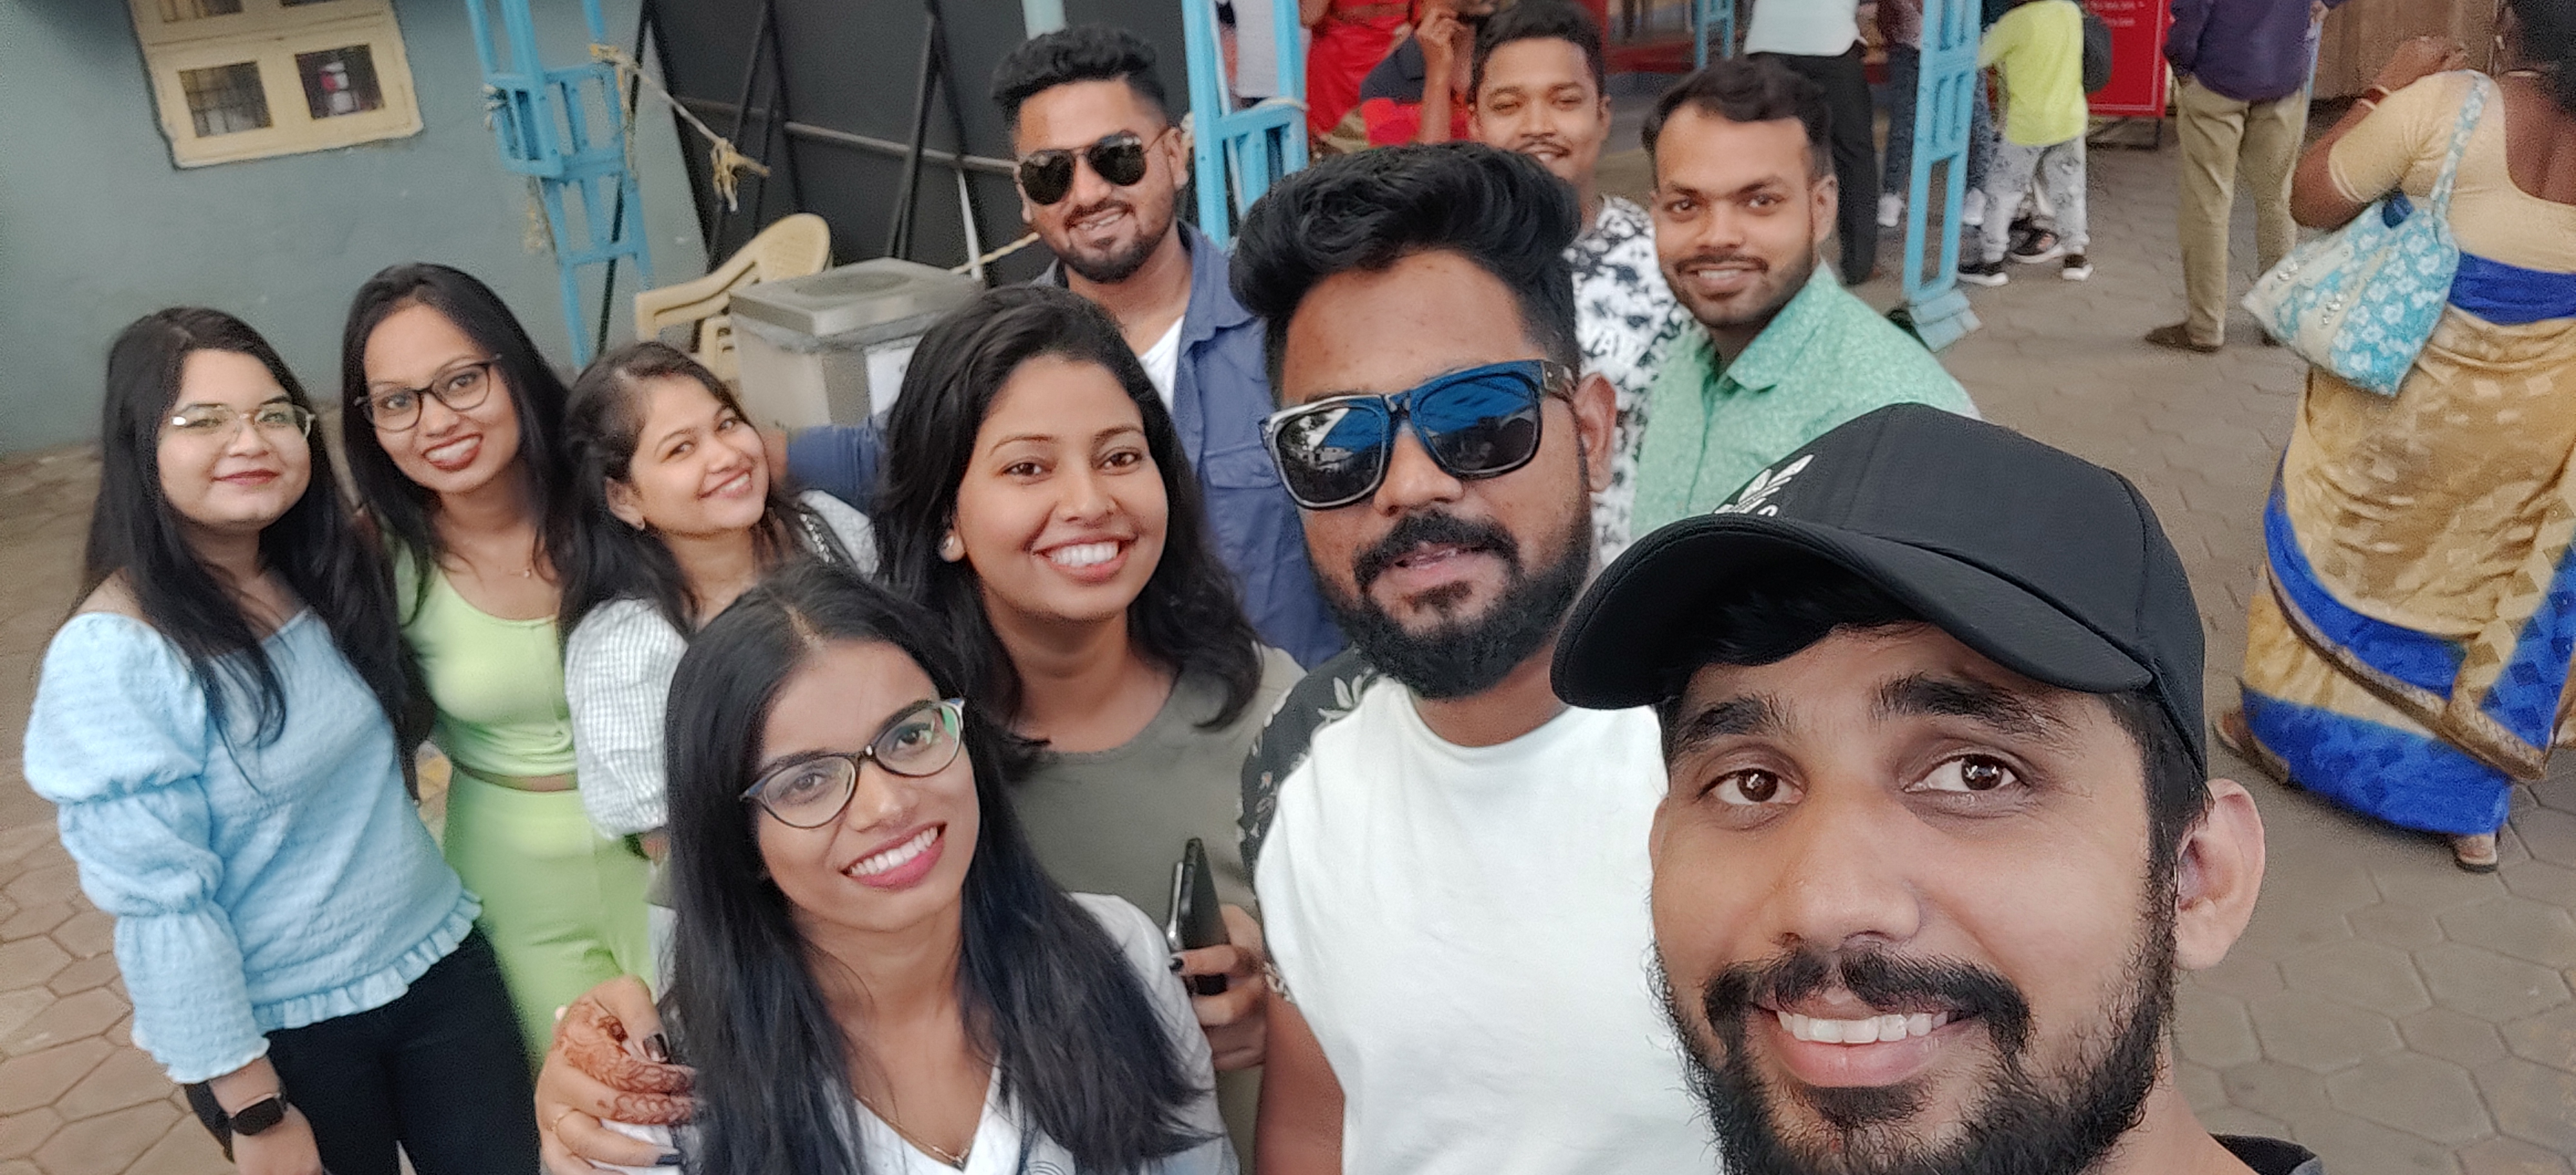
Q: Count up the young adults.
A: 10